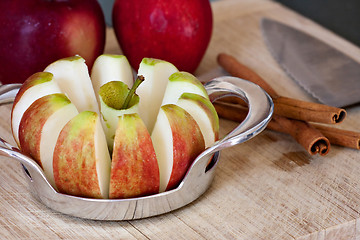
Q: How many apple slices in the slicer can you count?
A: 10